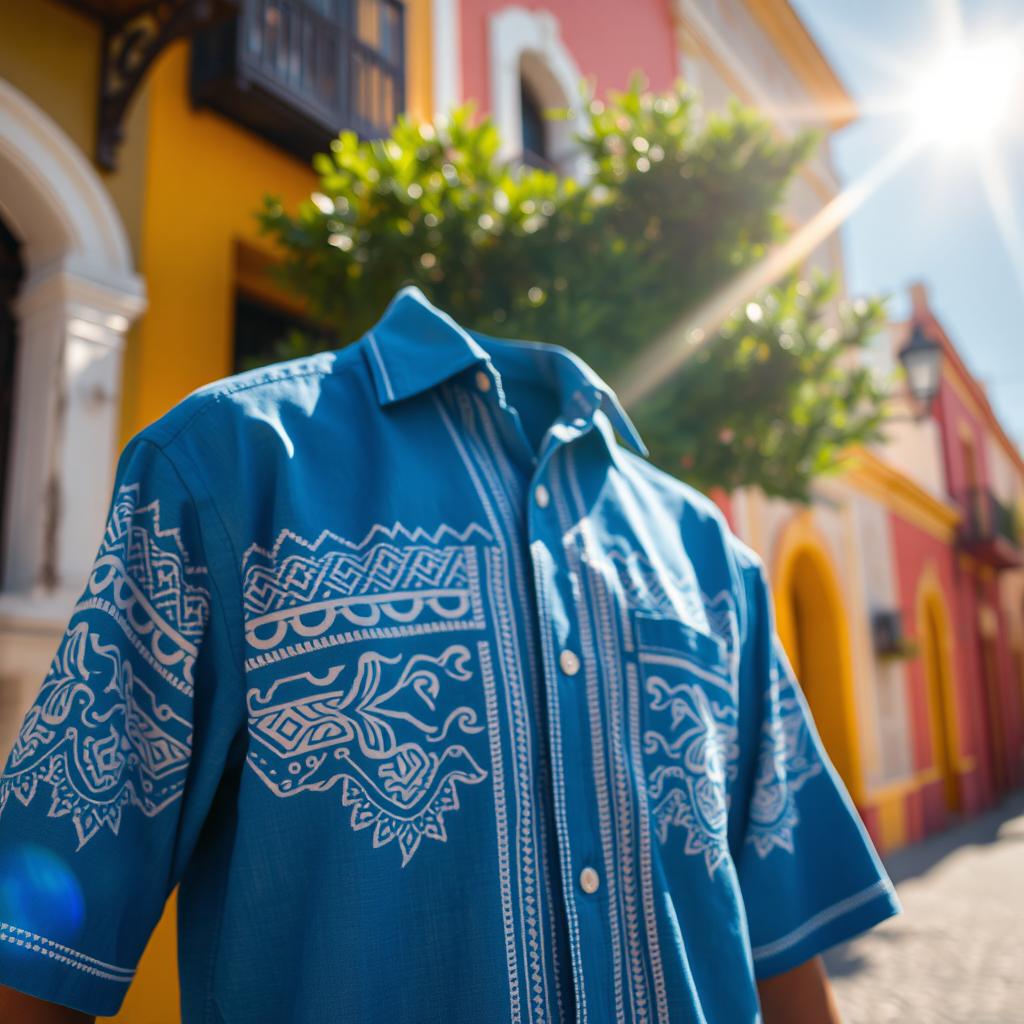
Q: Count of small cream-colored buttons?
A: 4